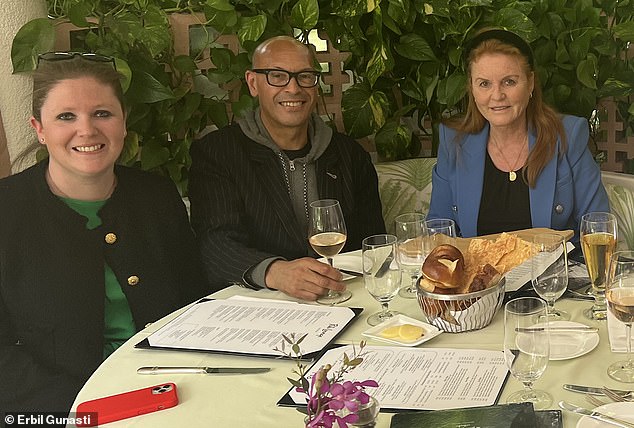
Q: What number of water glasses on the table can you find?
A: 5